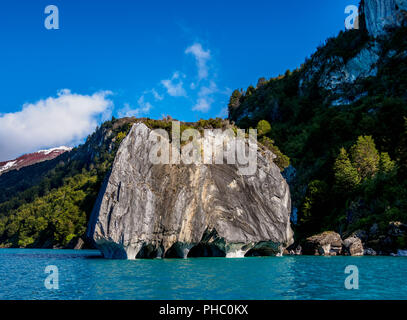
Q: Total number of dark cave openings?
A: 4